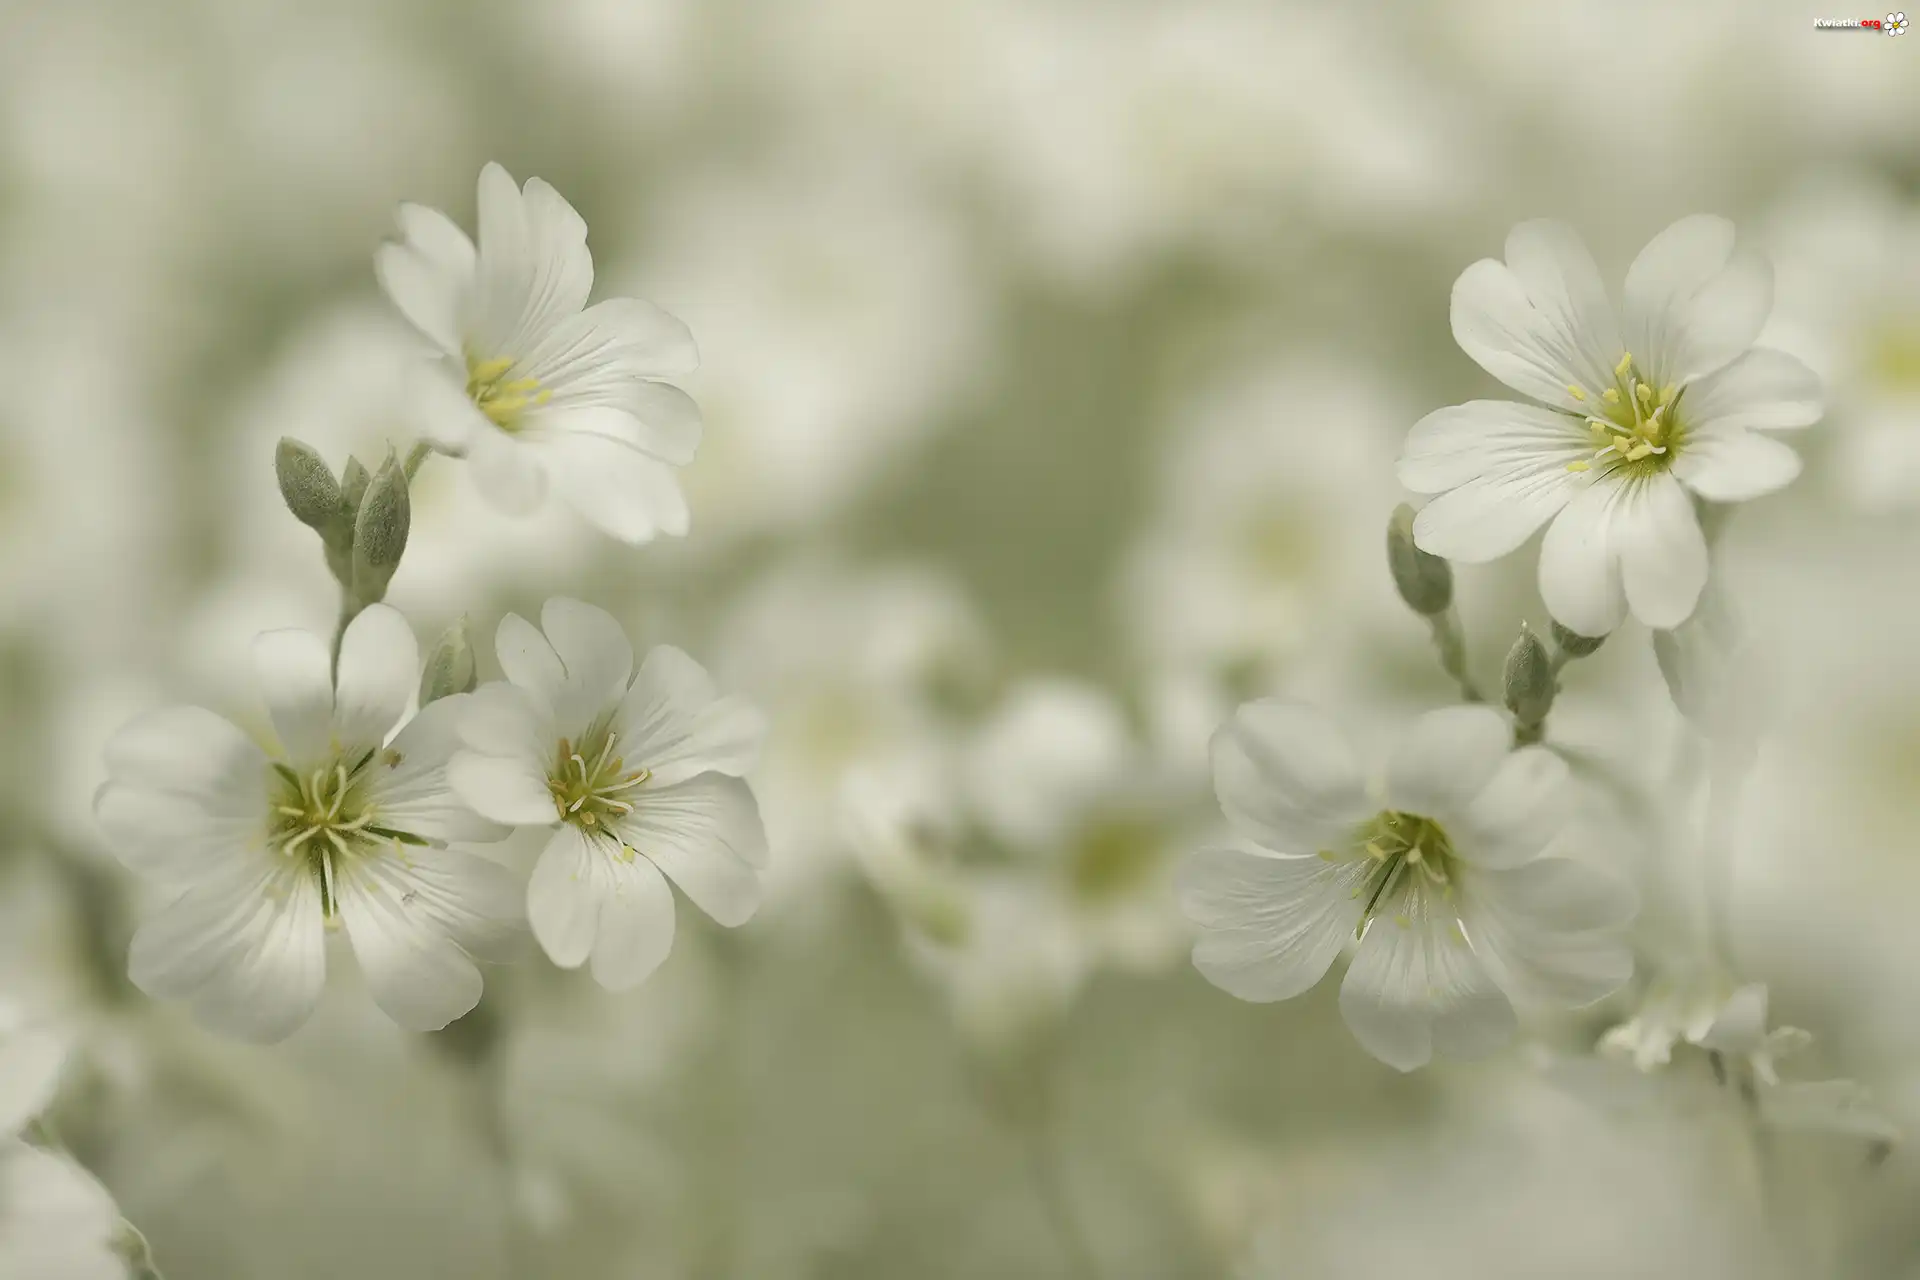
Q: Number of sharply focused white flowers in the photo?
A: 5